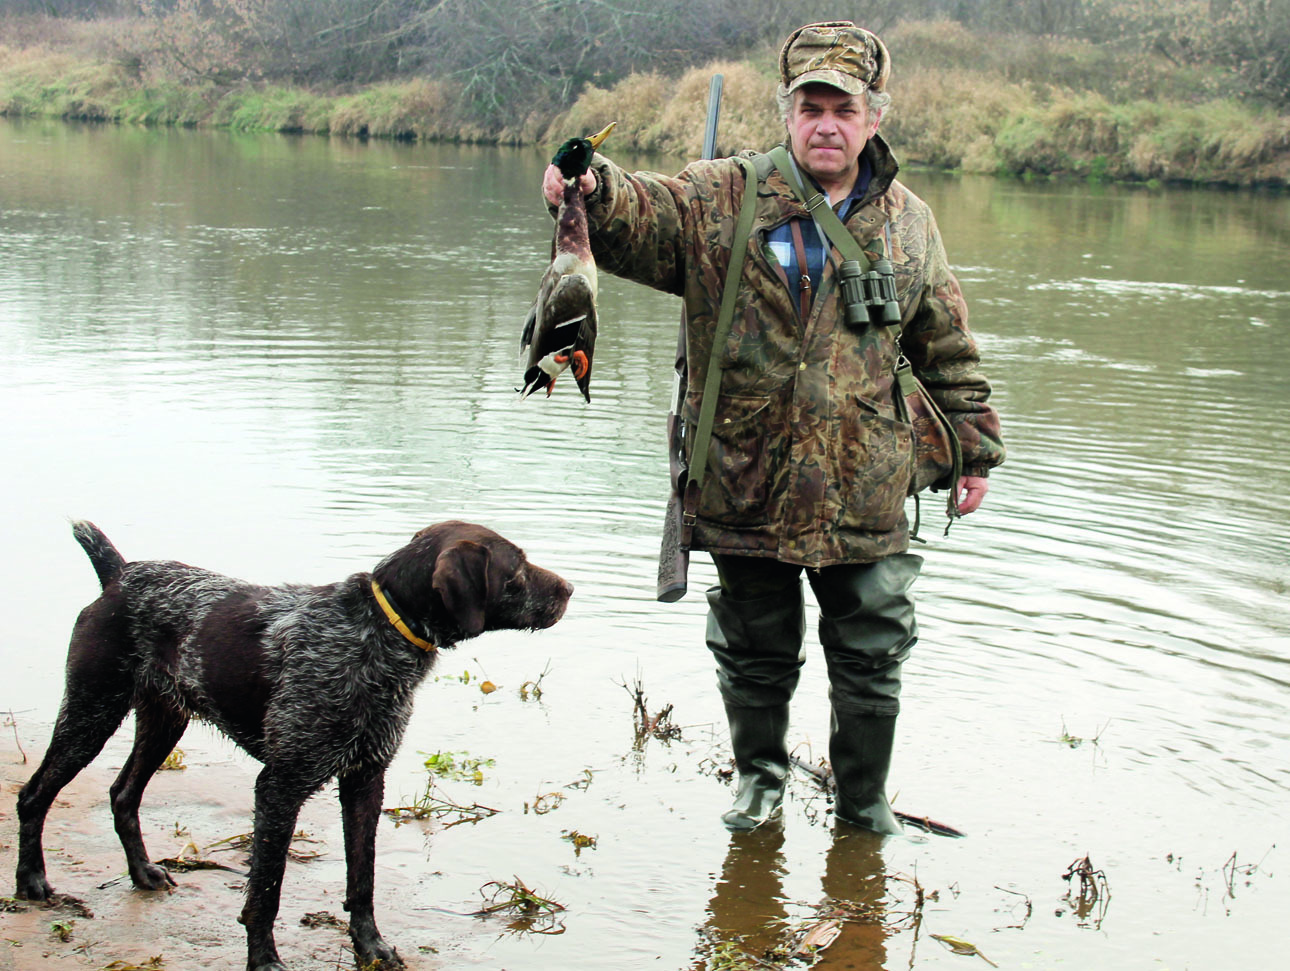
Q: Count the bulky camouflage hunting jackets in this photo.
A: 1